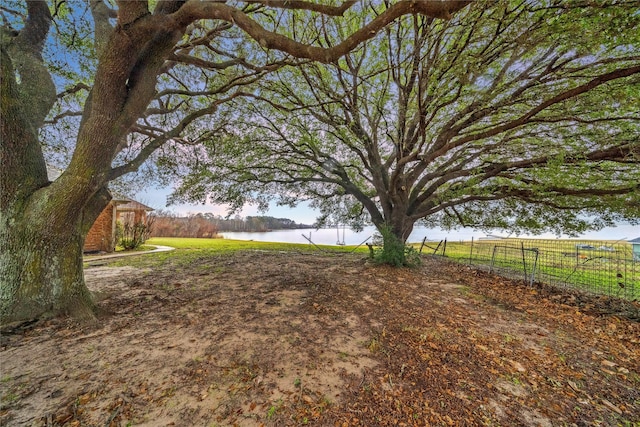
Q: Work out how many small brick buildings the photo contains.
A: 1